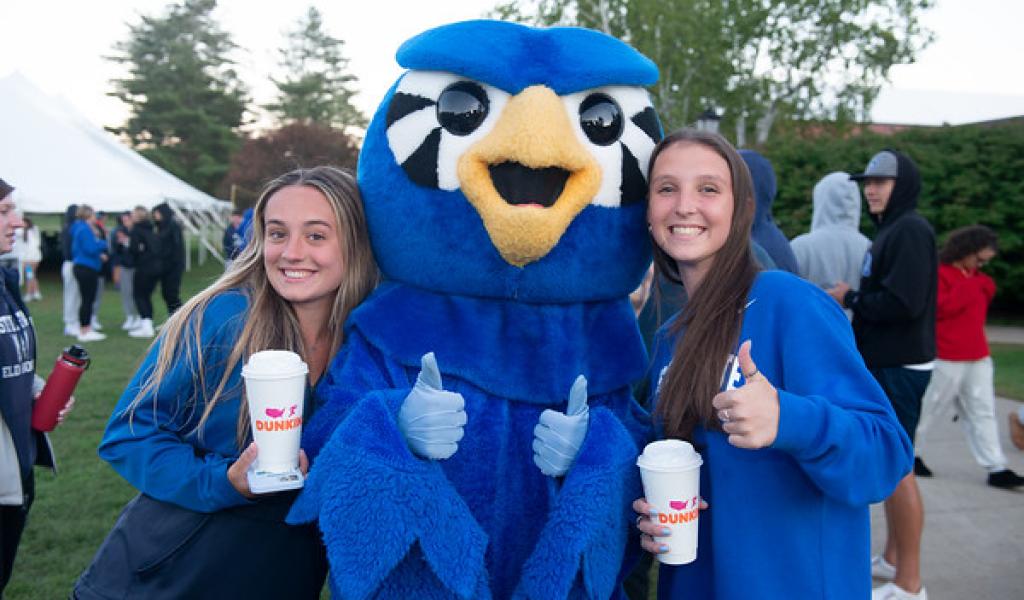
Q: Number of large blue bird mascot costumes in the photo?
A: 1